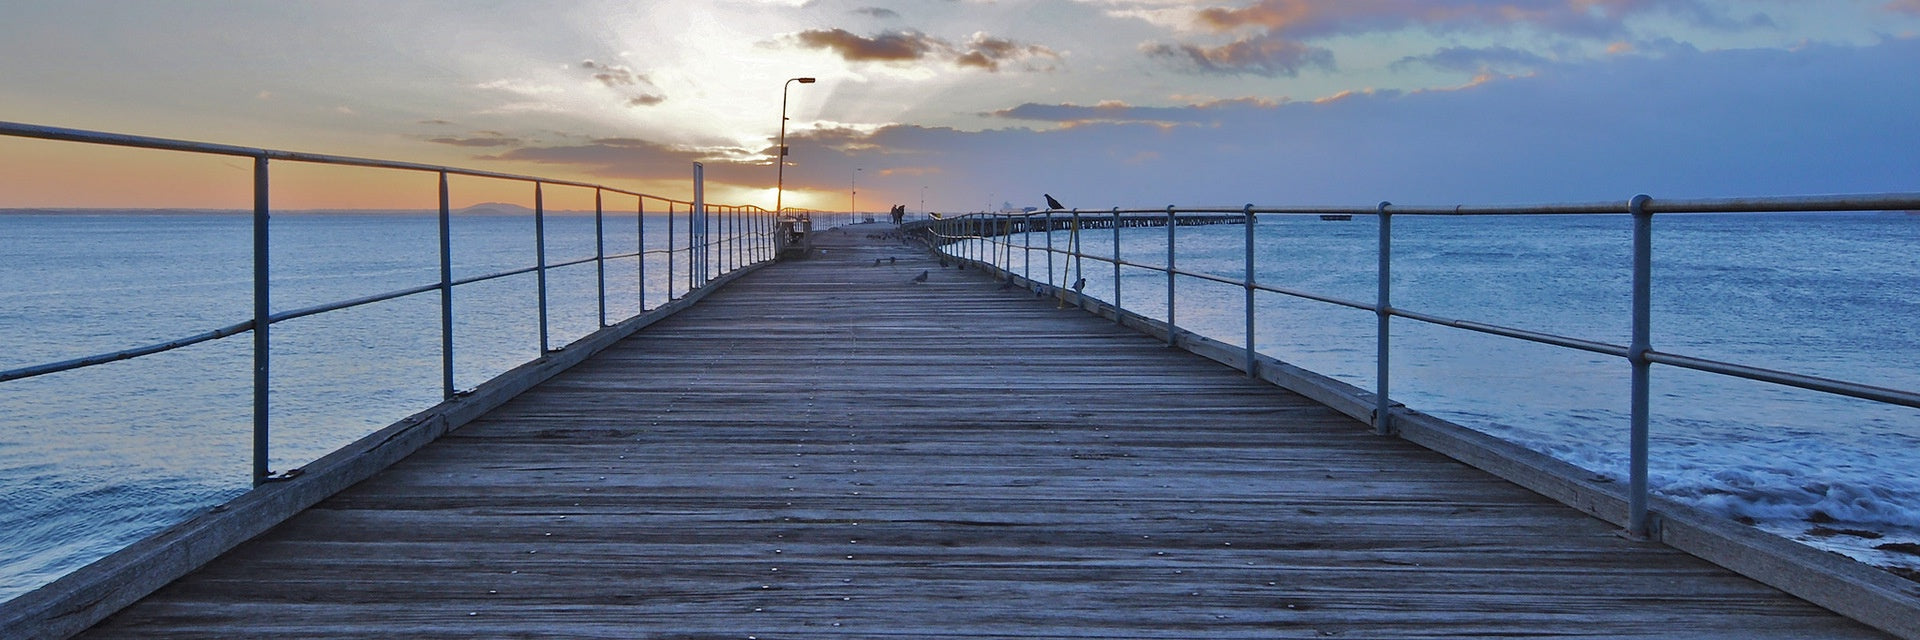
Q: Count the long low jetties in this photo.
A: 1